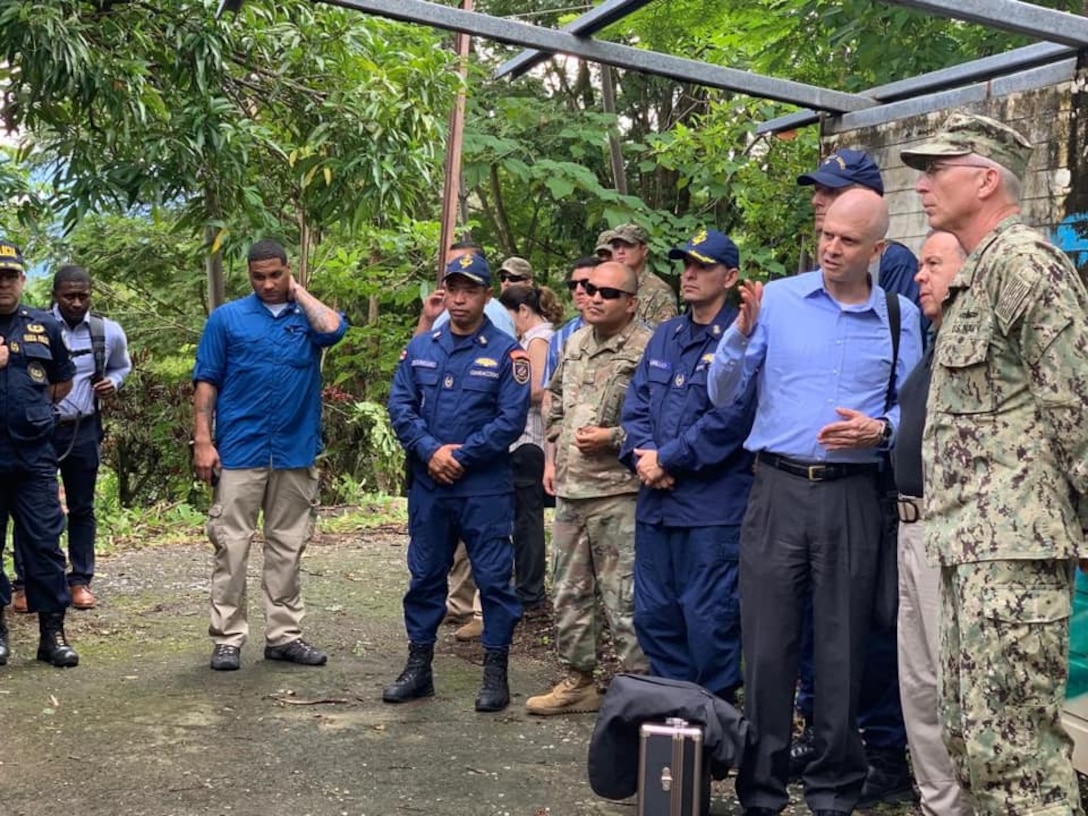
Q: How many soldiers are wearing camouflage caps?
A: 4